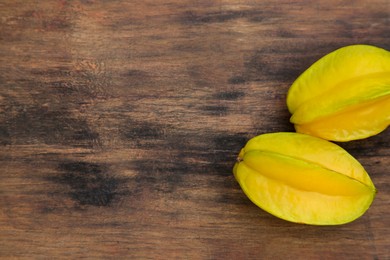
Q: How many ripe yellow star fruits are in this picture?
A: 2